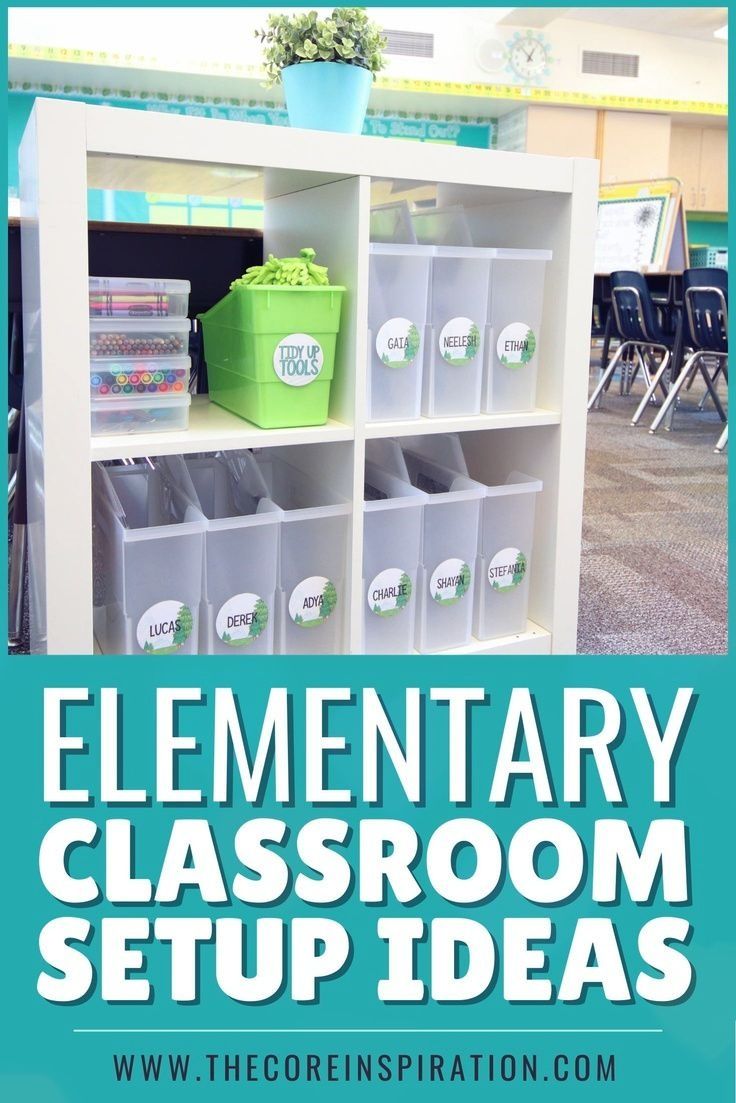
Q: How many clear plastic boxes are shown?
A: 13